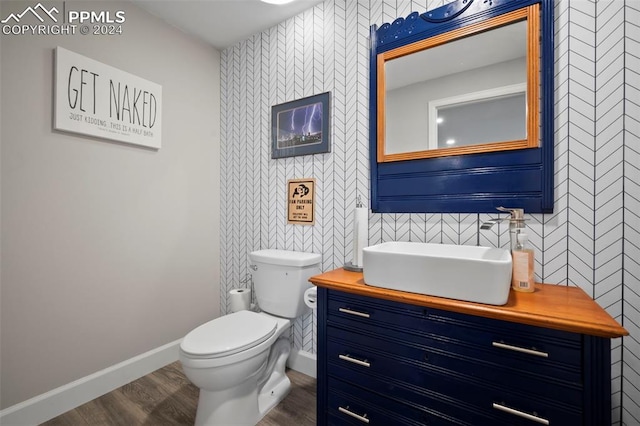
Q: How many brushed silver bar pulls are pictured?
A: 5